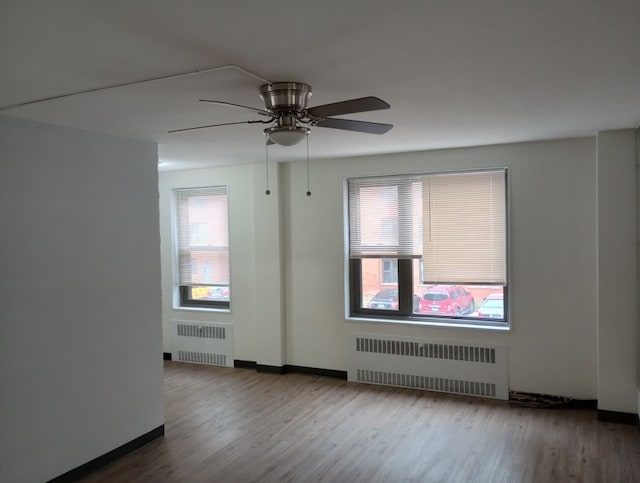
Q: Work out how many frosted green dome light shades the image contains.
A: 0